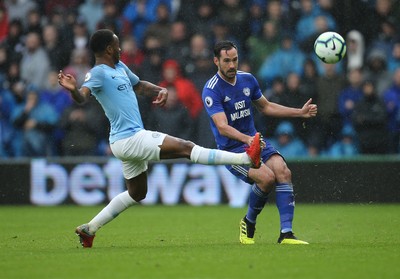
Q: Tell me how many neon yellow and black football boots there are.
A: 2